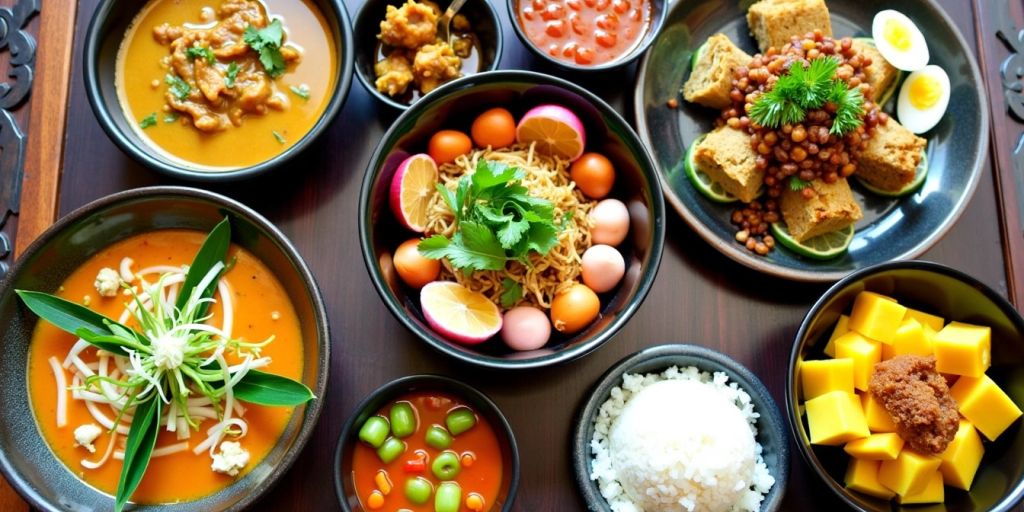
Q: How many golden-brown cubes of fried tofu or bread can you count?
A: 6